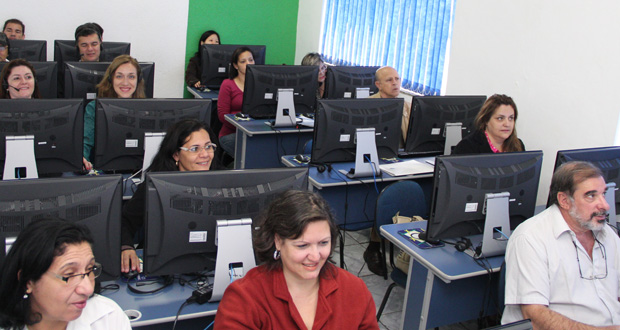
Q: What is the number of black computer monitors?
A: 15